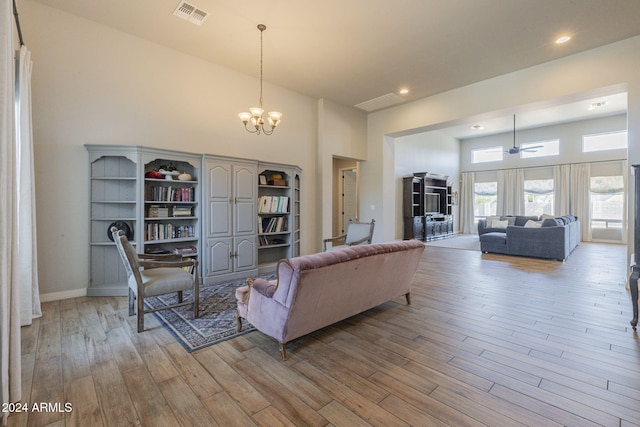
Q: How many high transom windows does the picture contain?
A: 3